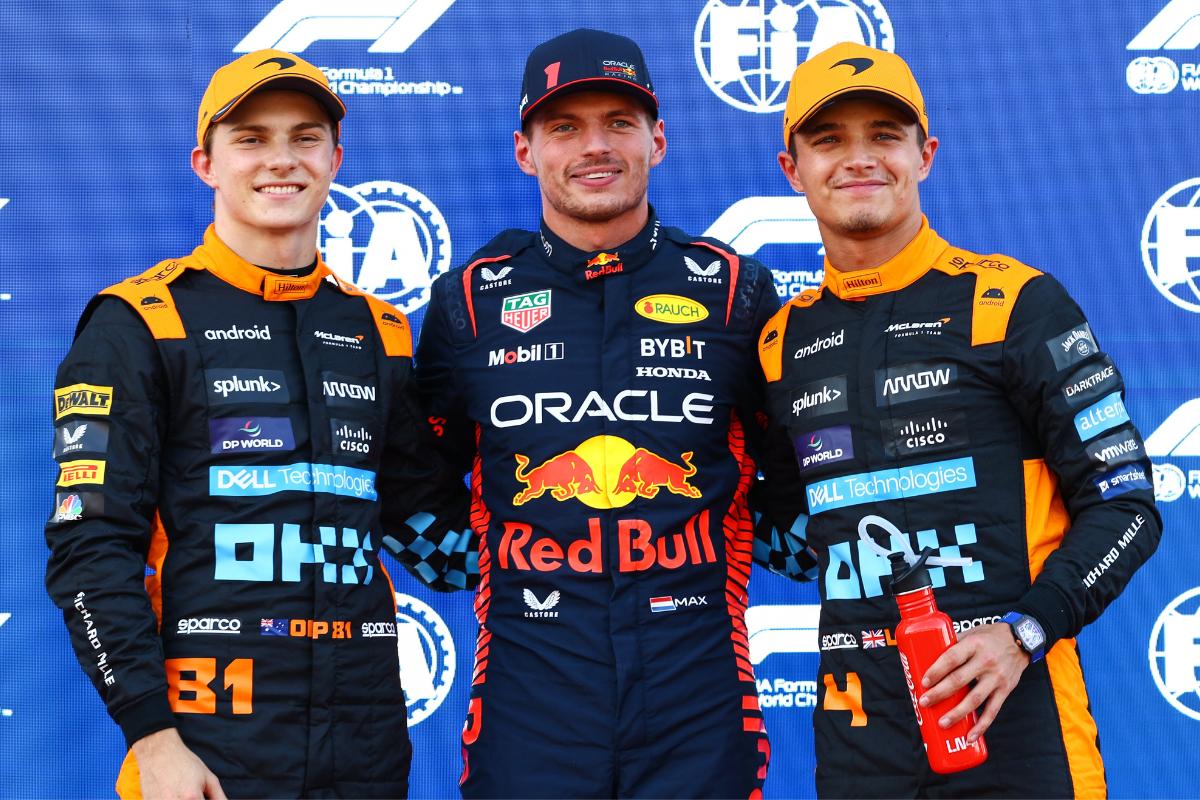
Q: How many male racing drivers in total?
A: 3